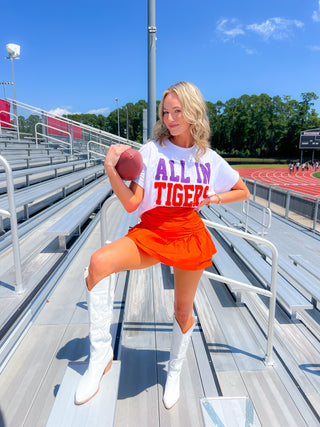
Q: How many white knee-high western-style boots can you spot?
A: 2